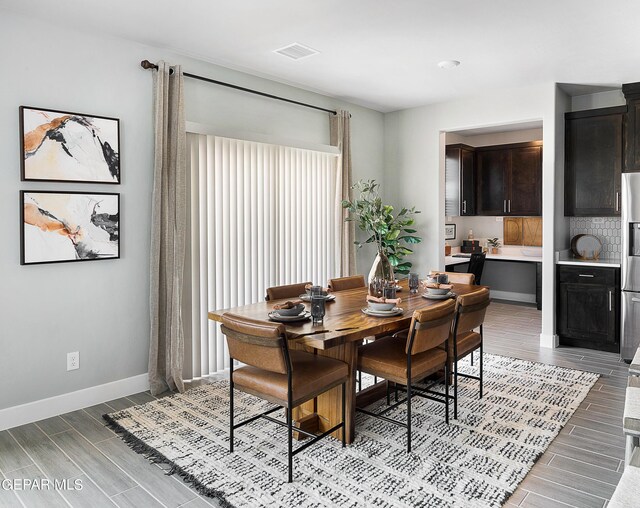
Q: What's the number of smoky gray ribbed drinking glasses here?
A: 5